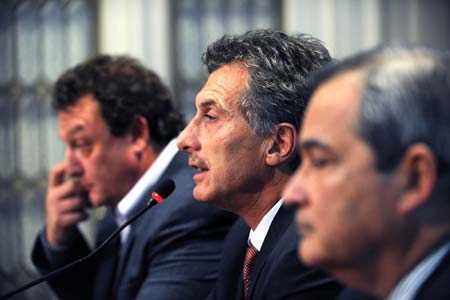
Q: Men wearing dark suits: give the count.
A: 3